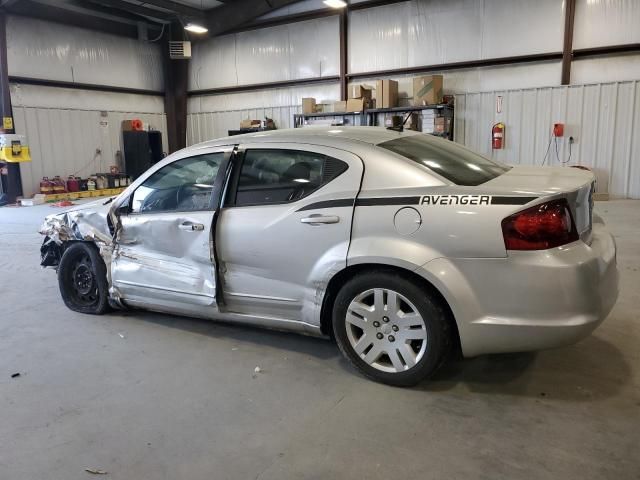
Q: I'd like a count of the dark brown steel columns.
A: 4